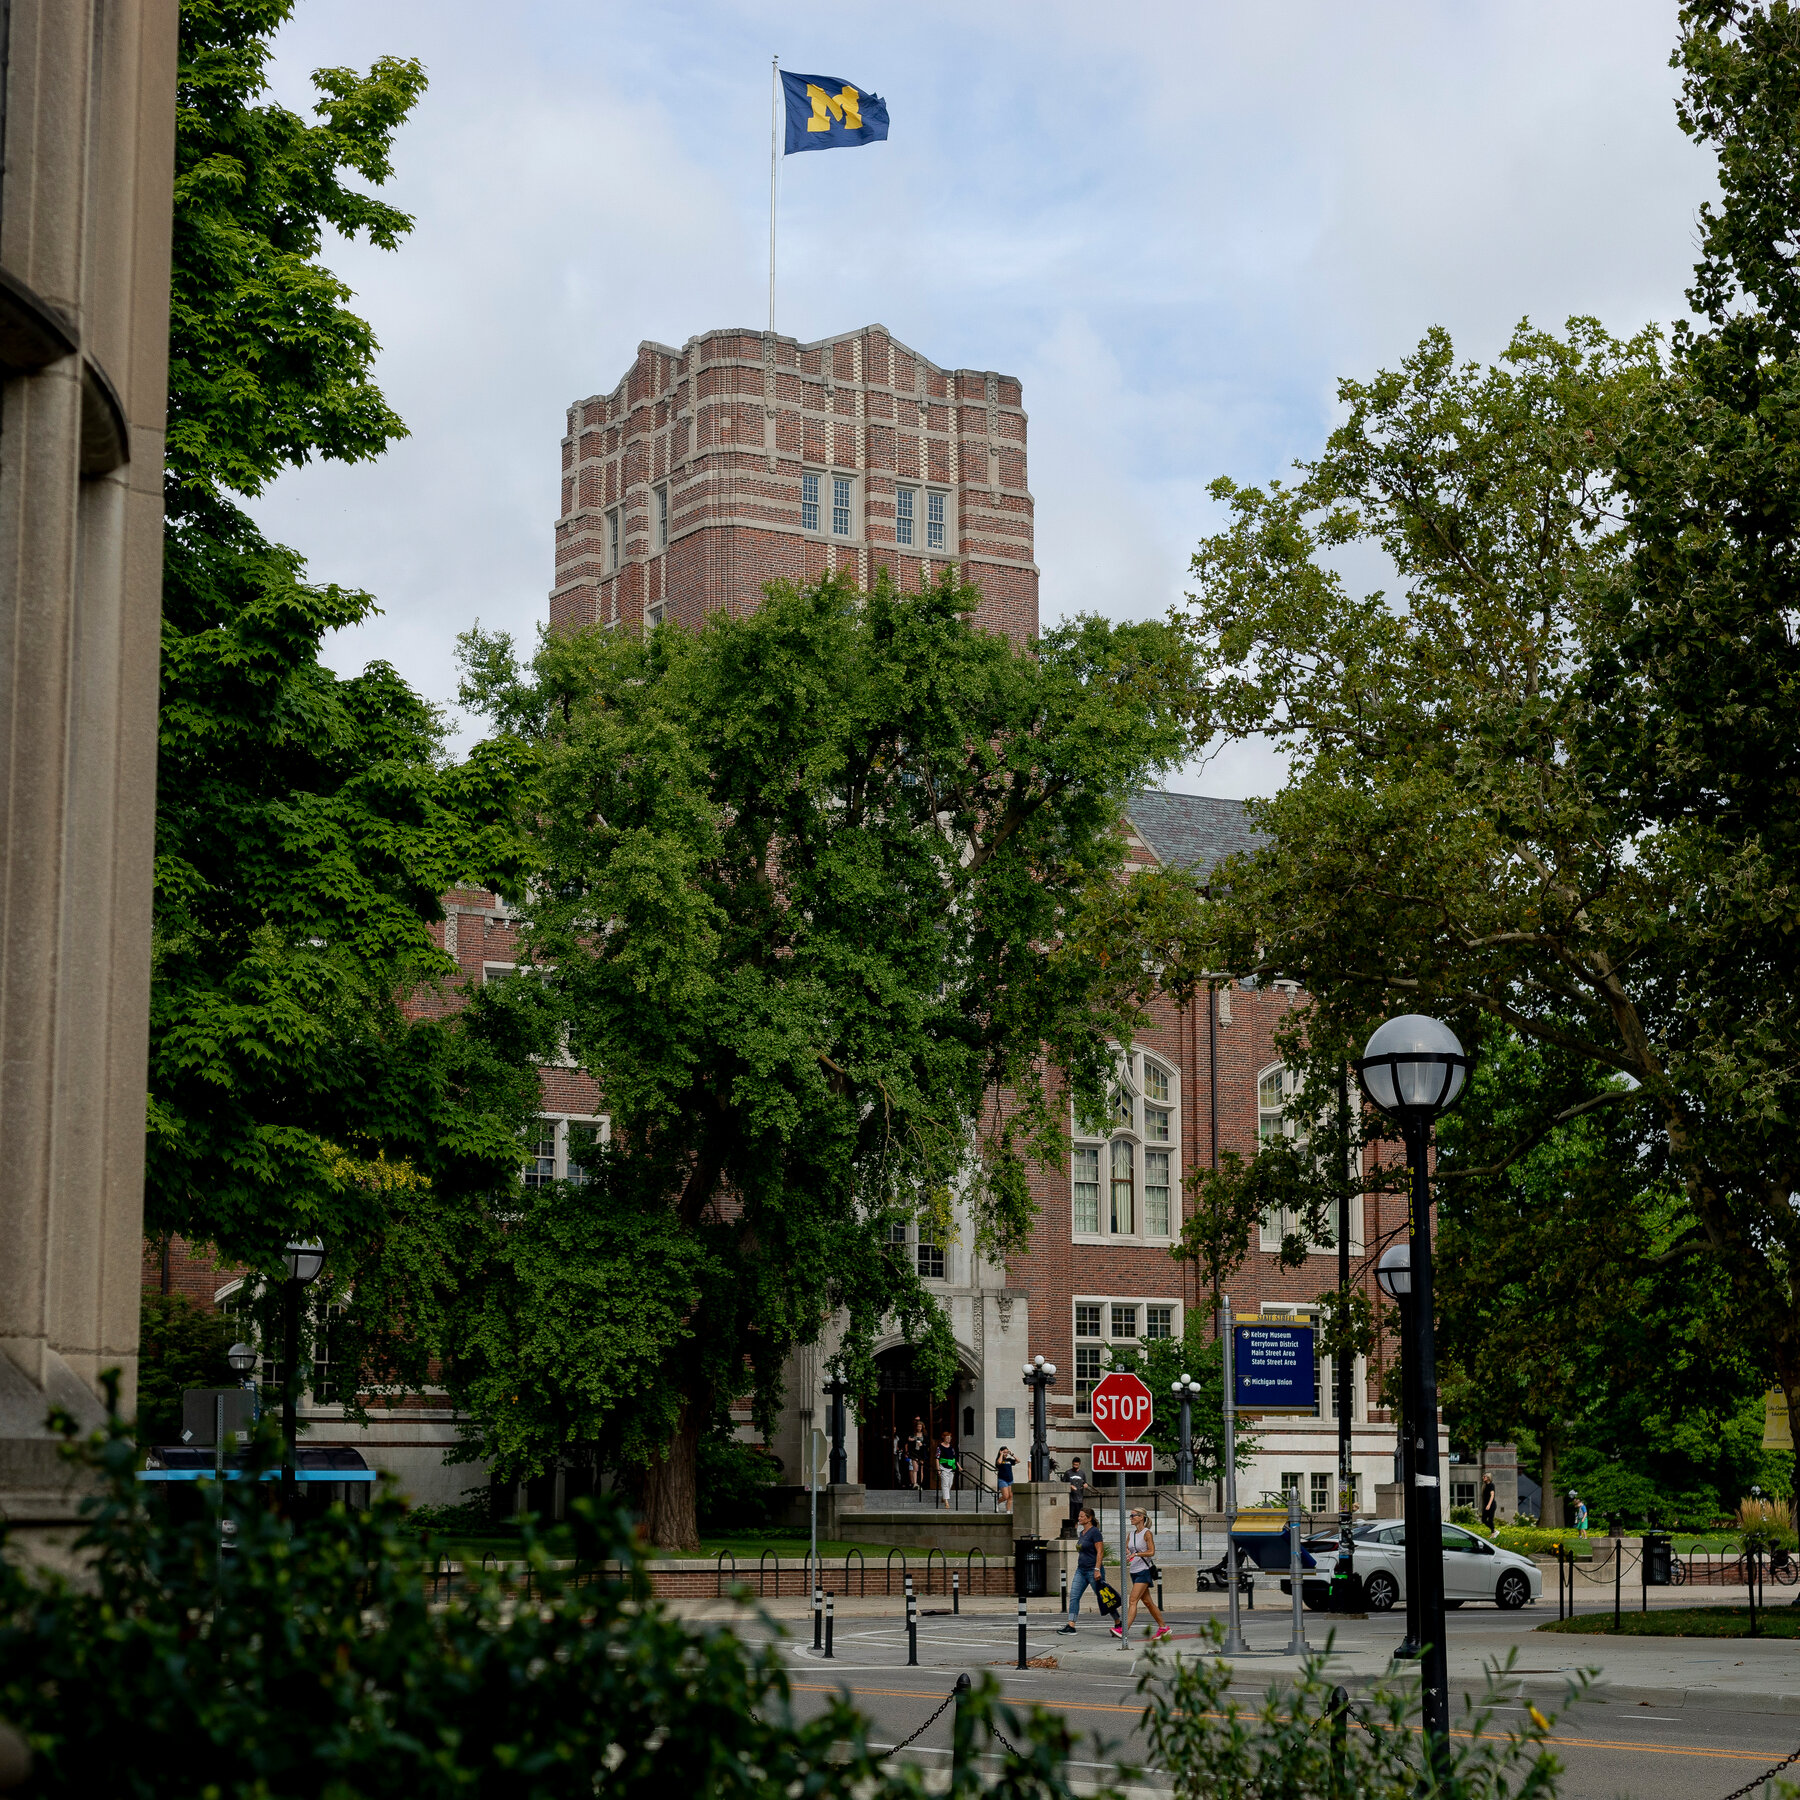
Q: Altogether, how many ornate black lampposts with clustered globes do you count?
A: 3